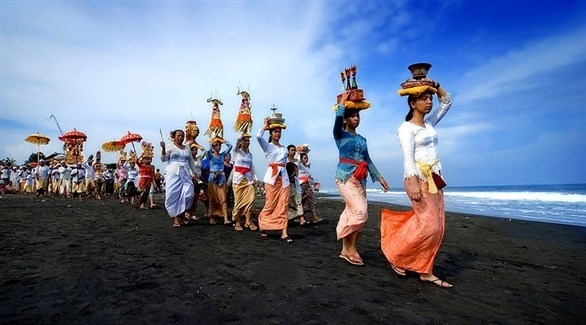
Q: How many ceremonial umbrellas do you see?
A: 4